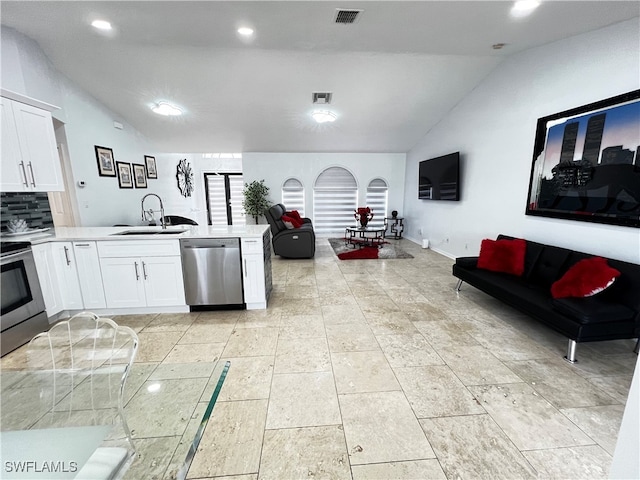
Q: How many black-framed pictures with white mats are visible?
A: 4